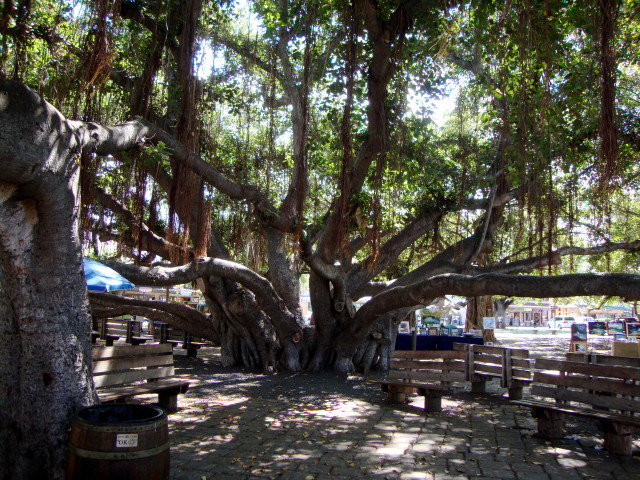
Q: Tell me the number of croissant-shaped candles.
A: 0